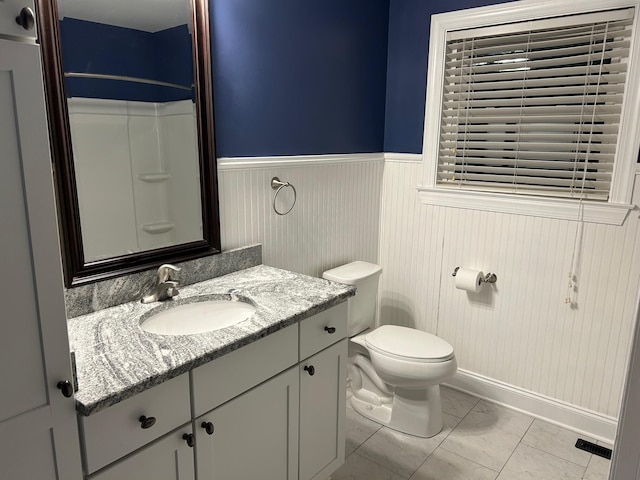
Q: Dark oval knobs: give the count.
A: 7